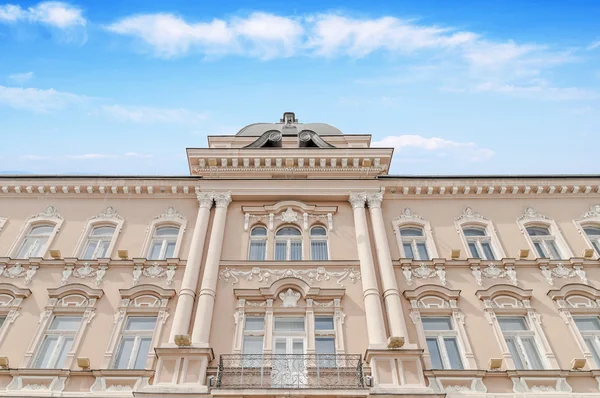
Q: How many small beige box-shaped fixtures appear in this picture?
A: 11